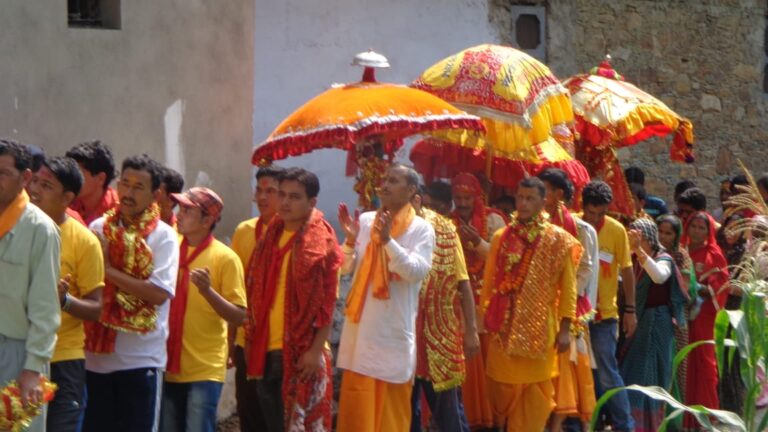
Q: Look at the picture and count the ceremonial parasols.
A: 4